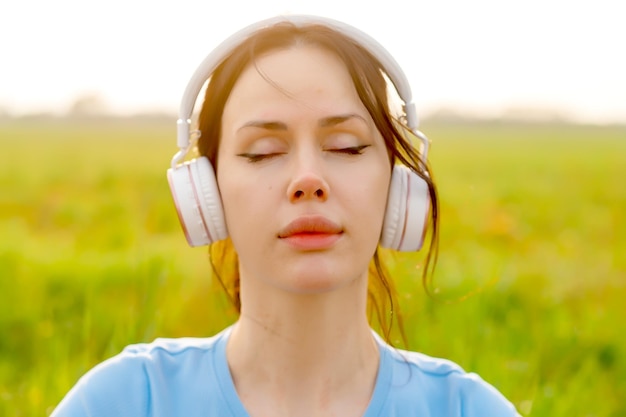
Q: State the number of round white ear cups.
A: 2